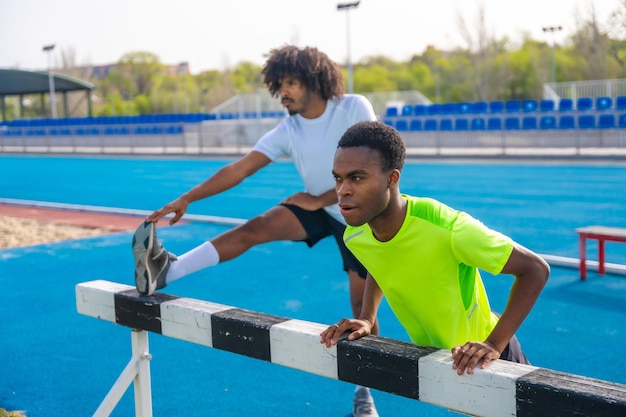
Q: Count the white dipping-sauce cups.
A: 0